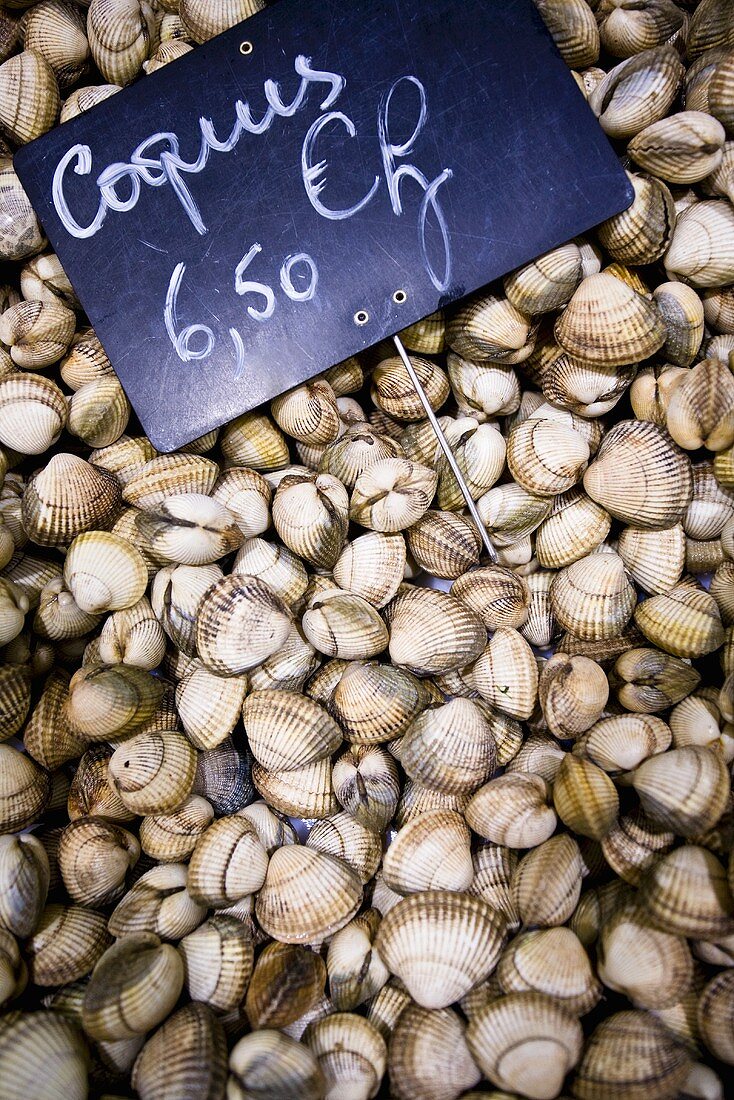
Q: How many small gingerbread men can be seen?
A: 0